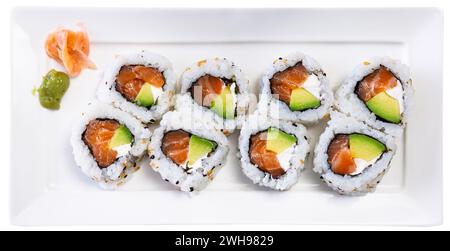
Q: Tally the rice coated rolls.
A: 8